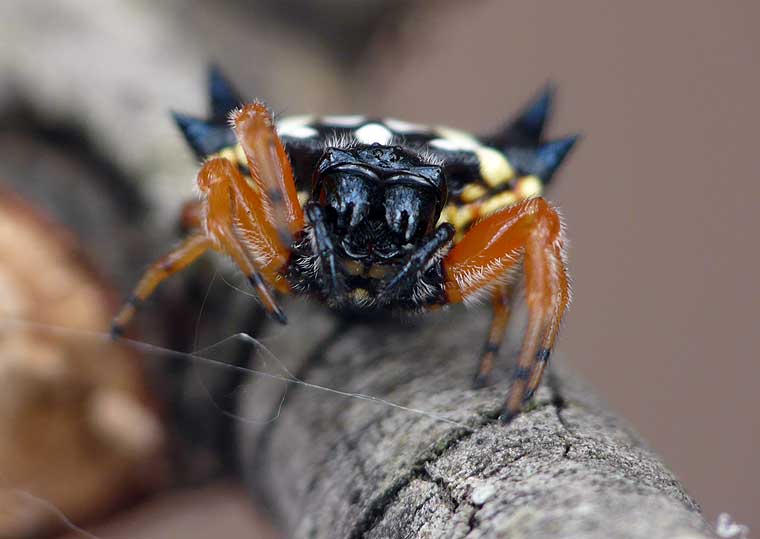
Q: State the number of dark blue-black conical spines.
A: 4